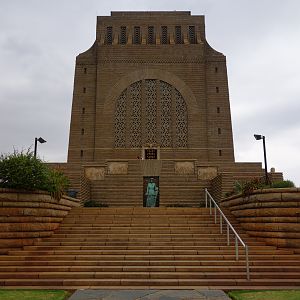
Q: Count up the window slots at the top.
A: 7